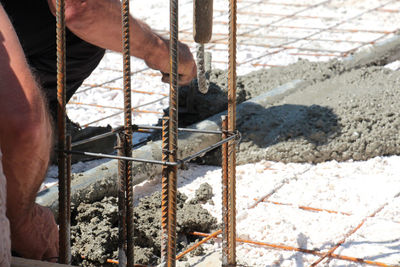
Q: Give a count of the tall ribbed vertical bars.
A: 4